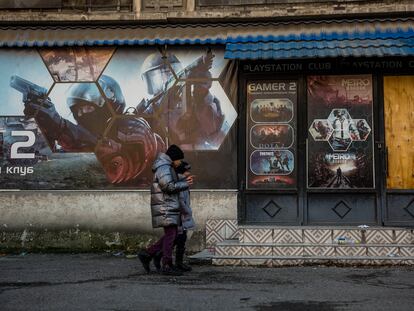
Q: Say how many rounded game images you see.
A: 3